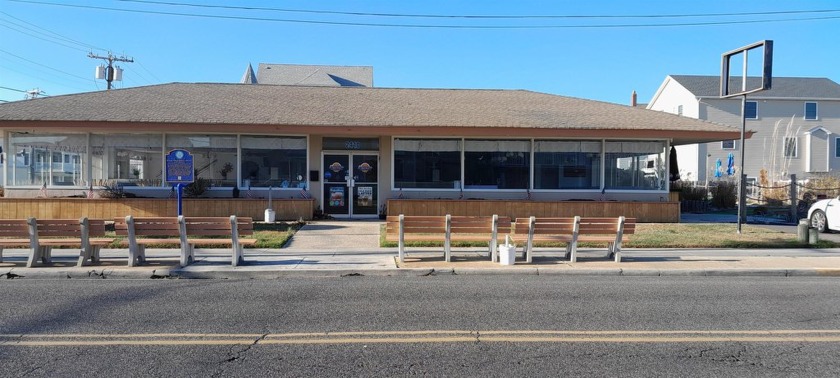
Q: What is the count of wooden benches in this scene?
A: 4